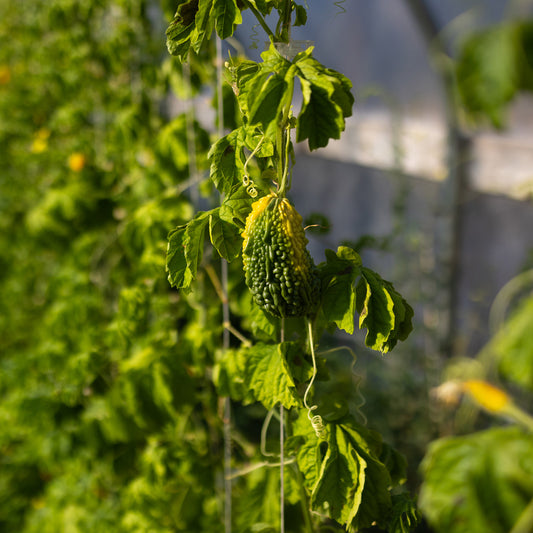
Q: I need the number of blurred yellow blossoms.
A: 4